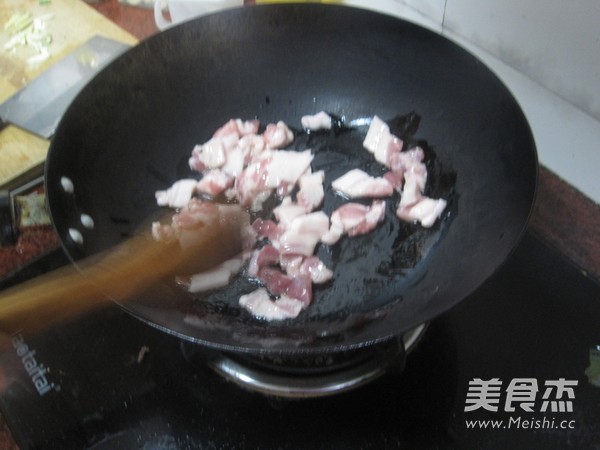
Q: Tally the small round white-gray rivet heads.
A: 3